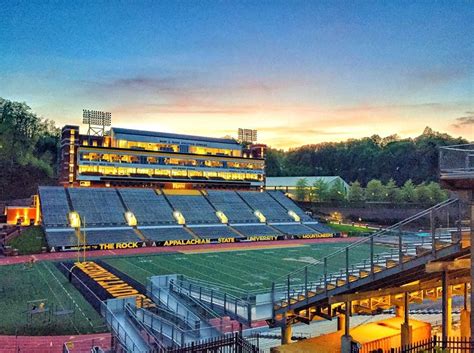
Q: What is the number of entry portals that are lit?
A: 6